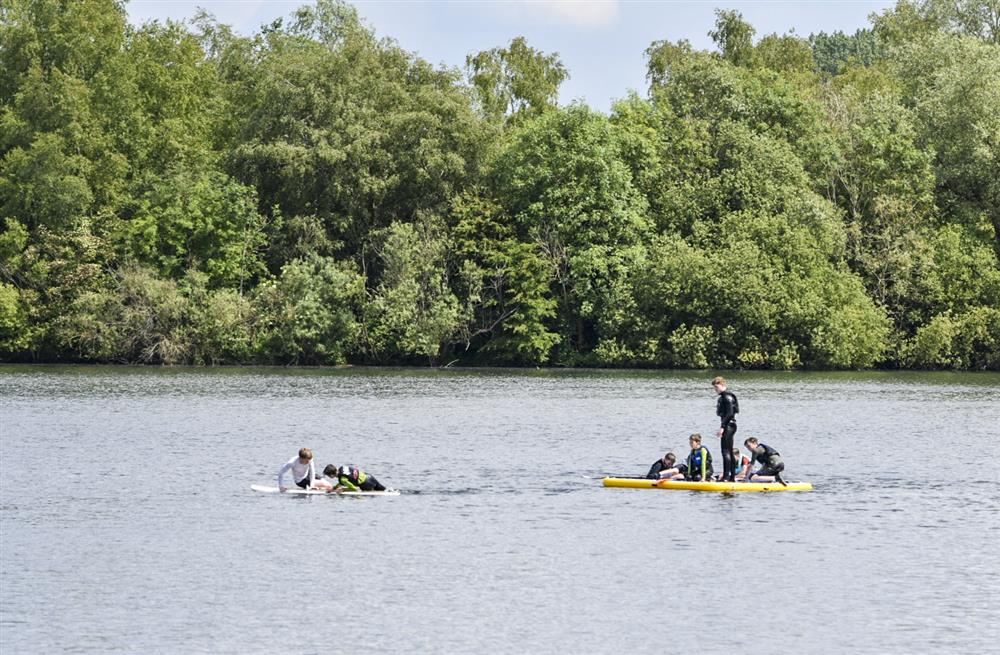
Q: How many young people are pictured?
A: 7